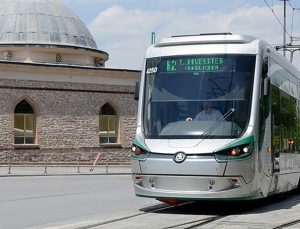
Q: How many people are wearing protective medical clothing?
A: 0